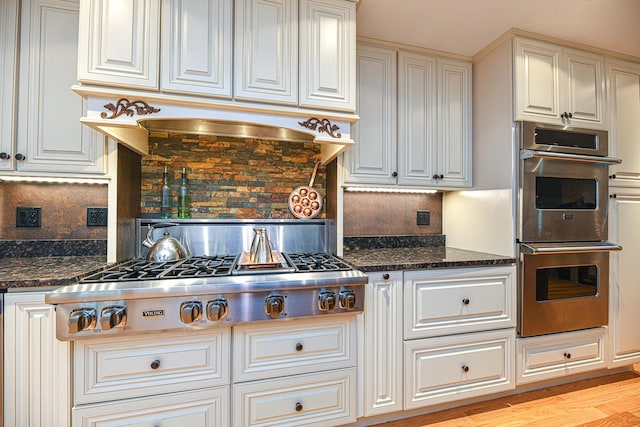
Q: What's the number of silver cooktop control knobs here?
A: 7